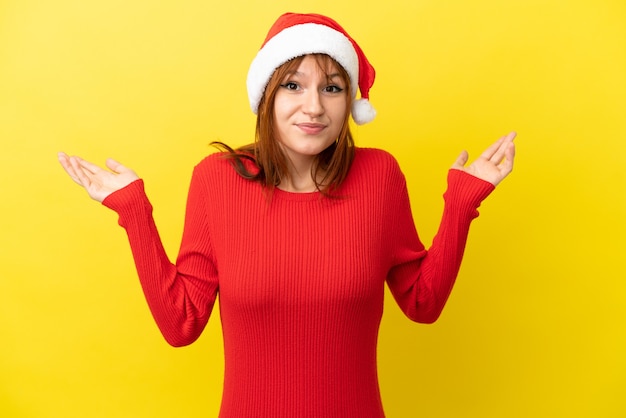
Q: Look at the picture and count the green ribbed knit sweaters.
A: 0